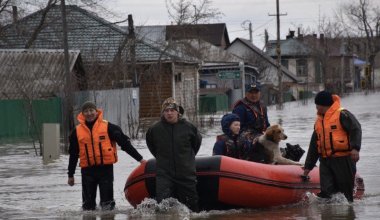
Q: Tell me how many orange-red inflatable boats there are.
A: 1